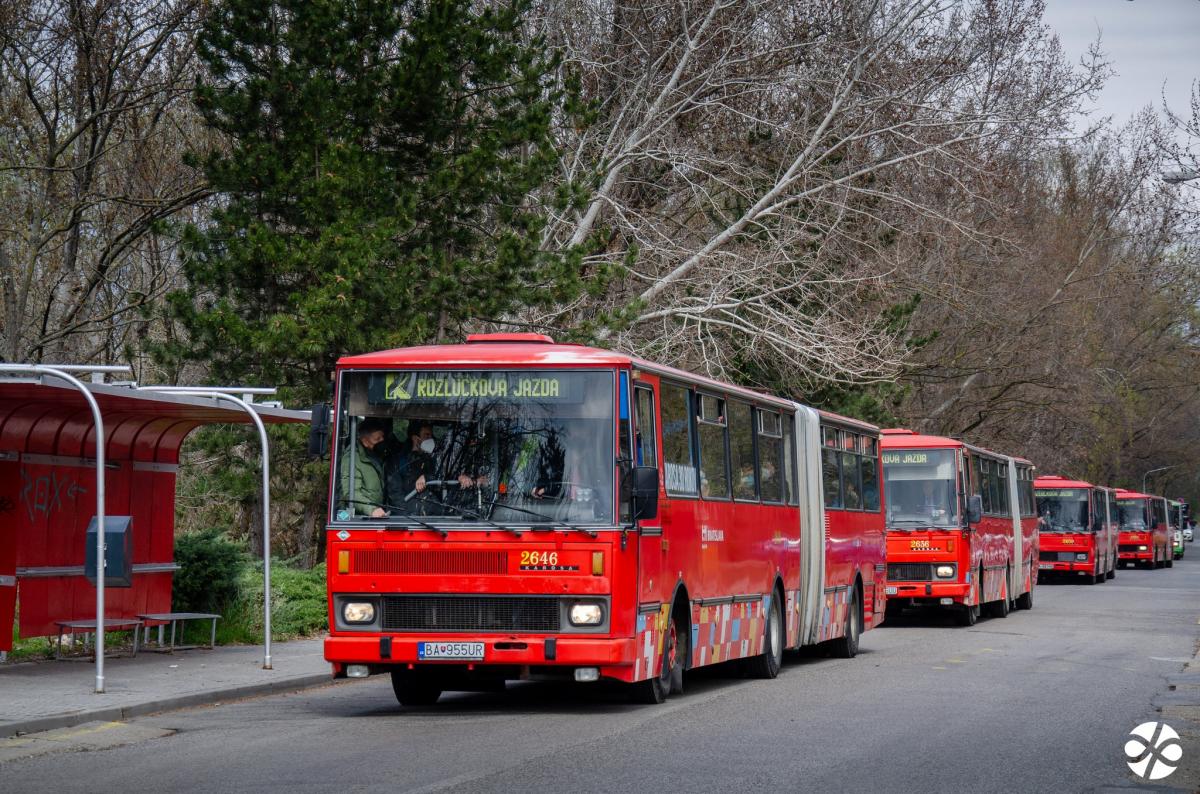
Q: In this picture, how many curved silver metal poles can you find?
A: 2